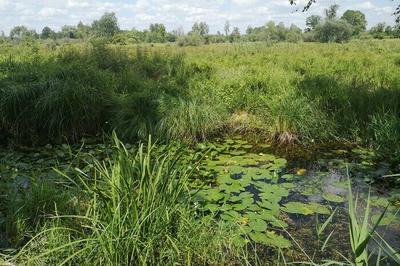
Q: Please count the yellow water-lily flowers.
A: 2